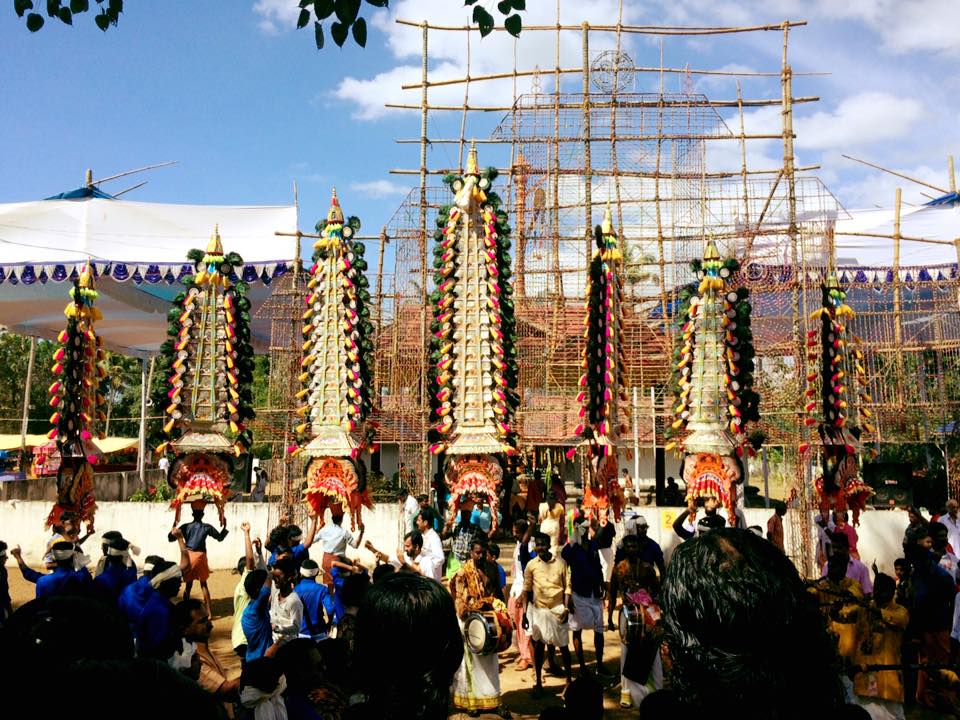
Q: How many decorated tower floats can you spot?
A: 7